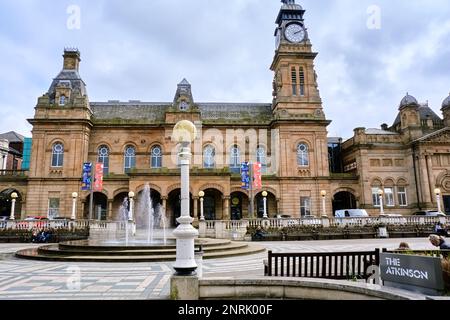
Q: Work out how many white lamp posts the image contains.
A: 9